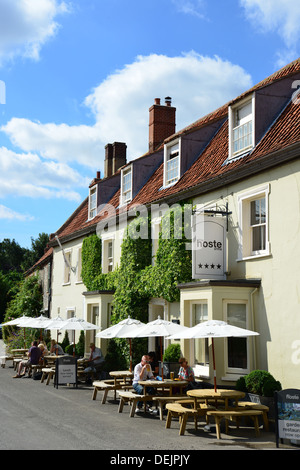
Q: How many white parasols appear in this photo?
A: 7